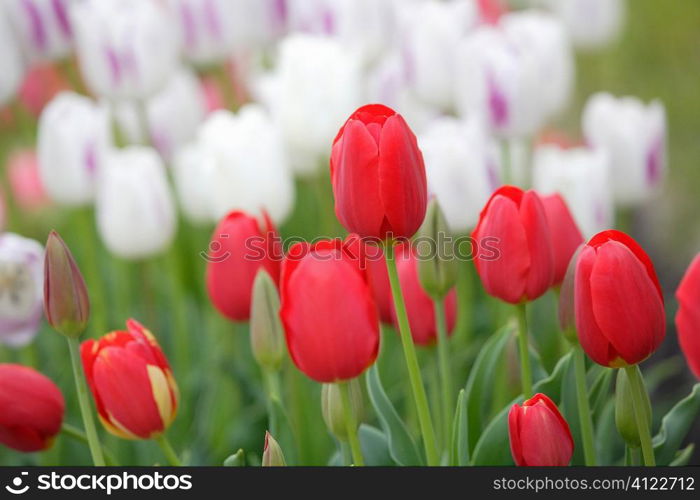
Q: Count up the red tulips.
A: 12